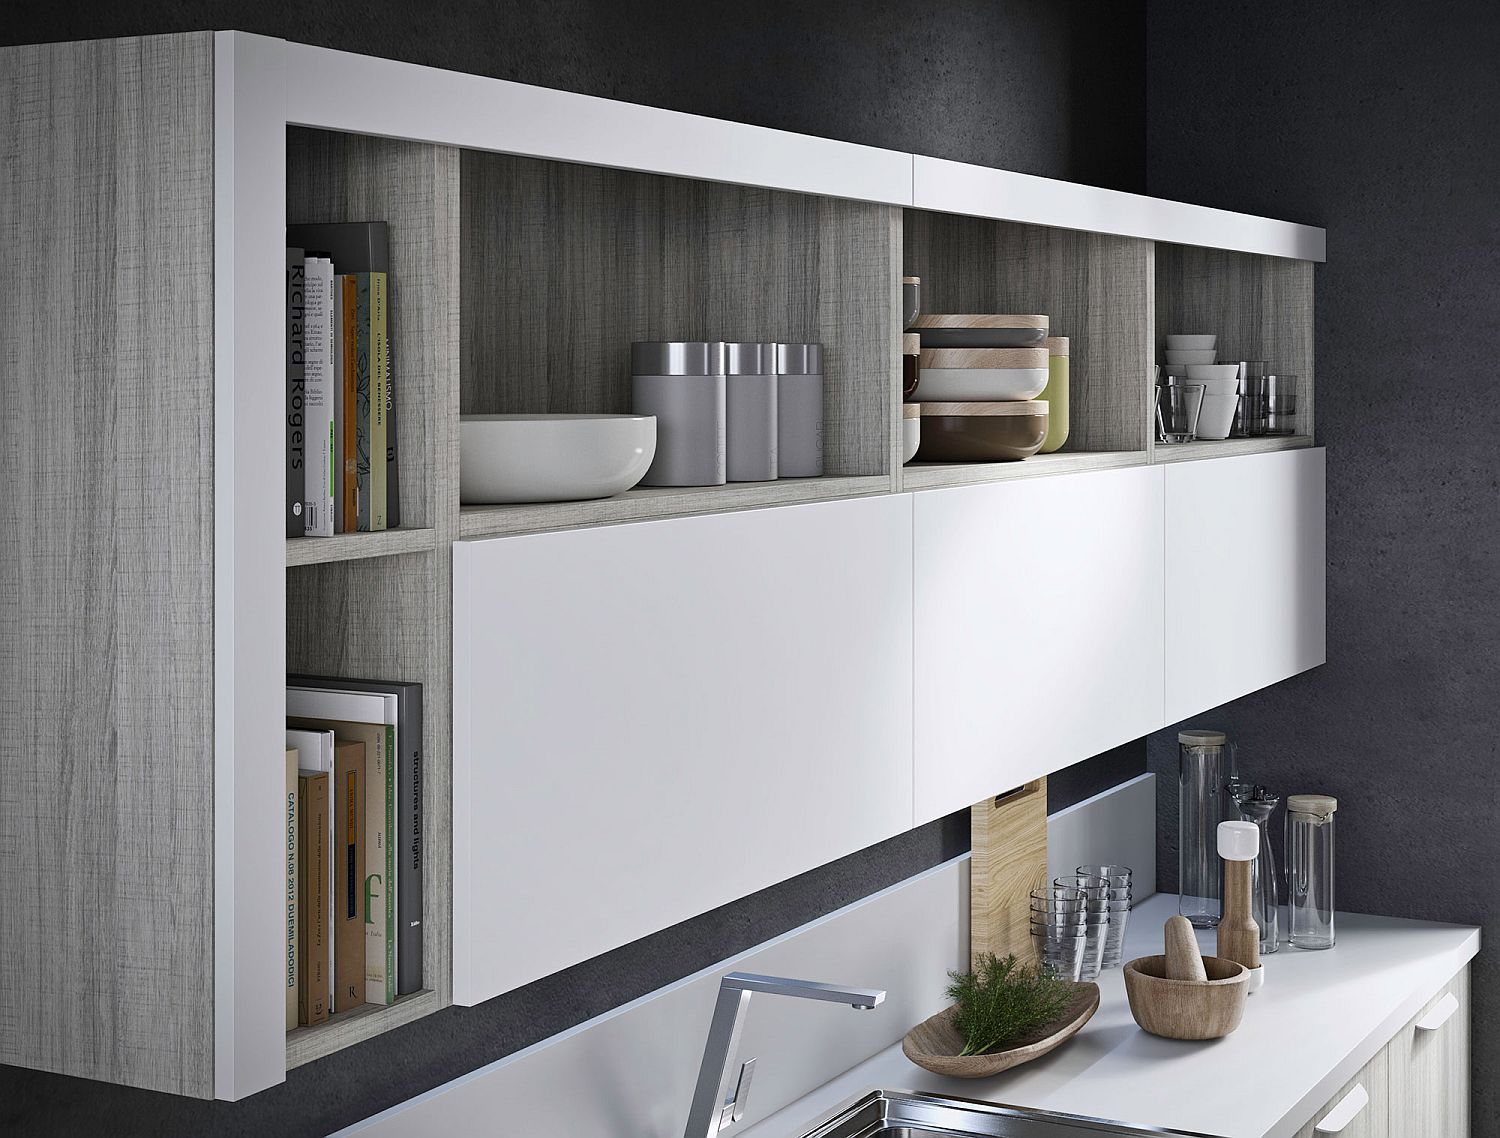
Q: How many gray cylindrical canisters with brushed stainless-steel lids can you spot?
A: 3